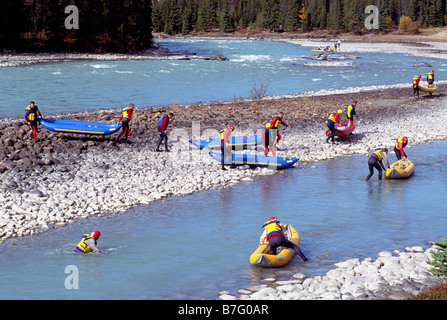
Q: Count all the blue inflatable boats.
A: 3